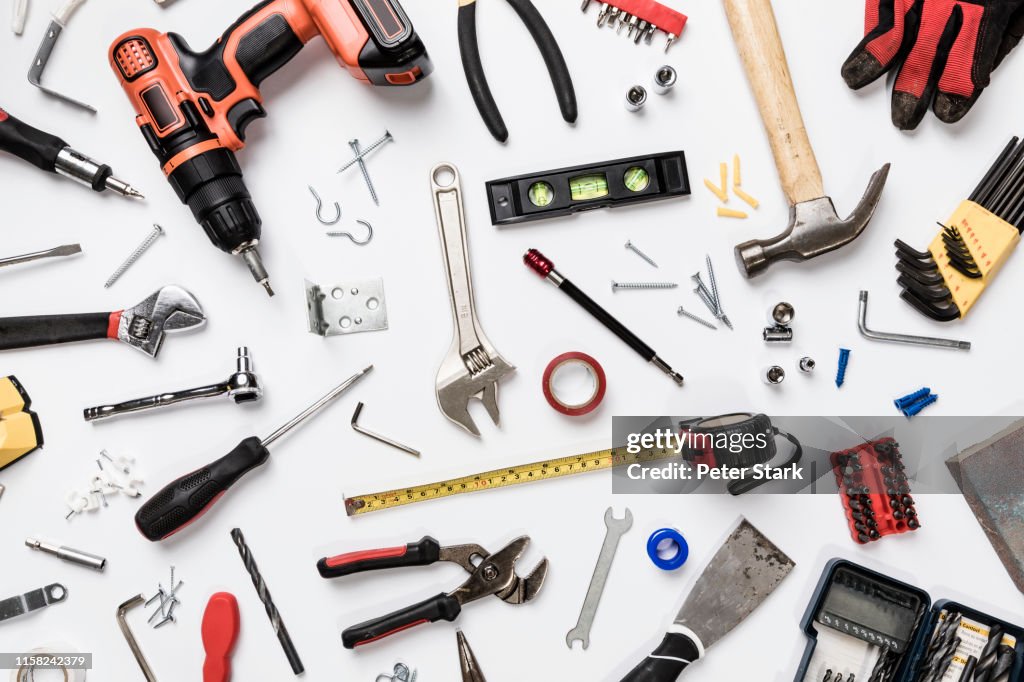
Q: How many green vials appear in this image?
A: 3